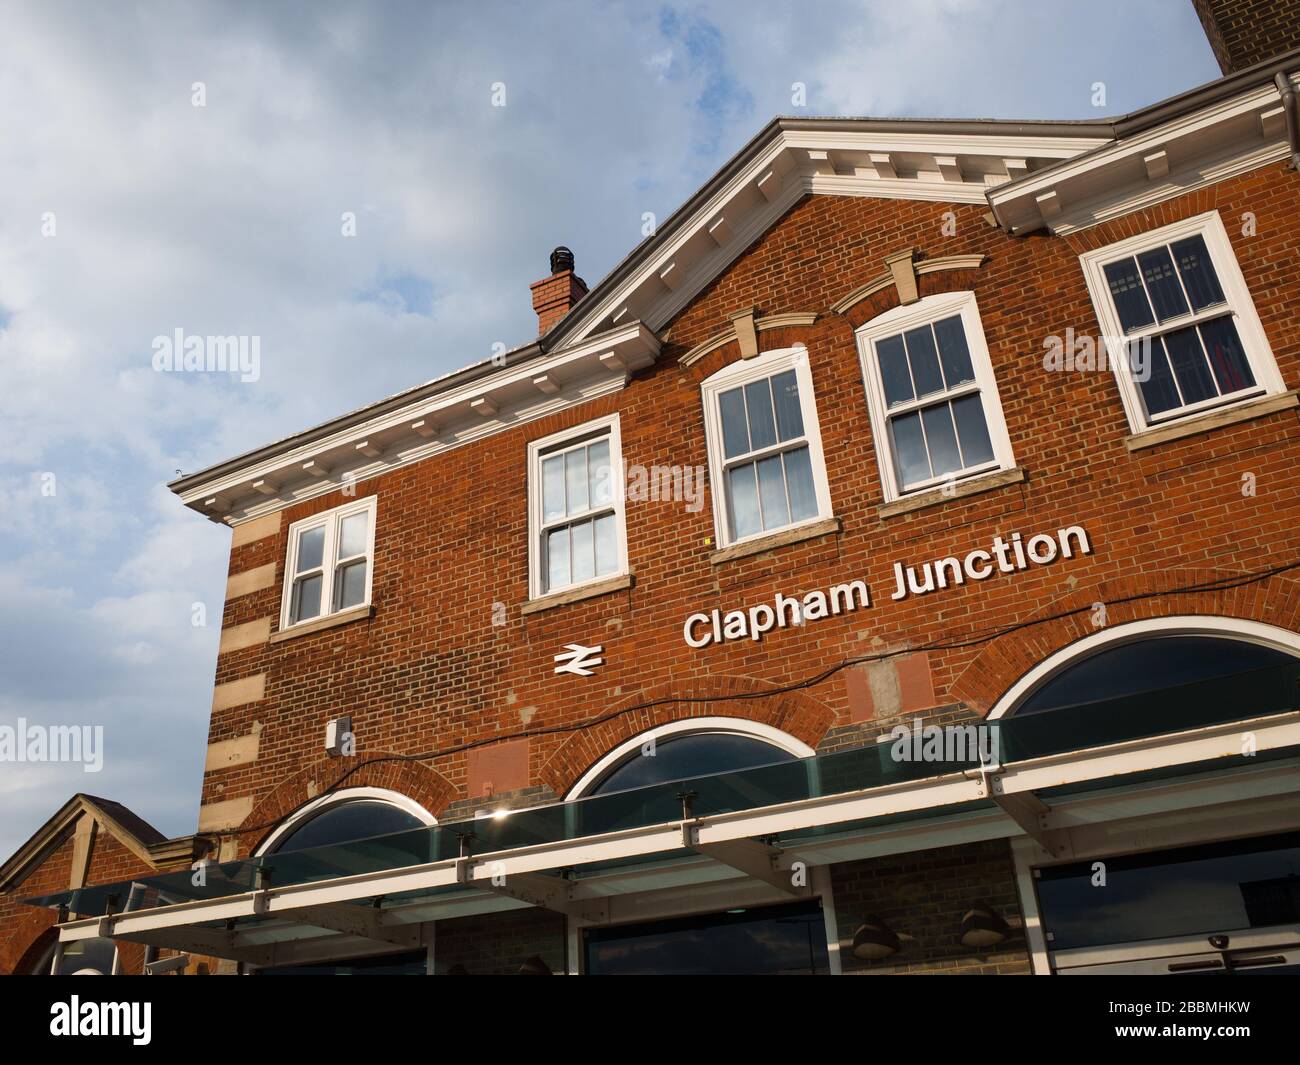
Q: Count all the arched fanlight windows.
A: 3